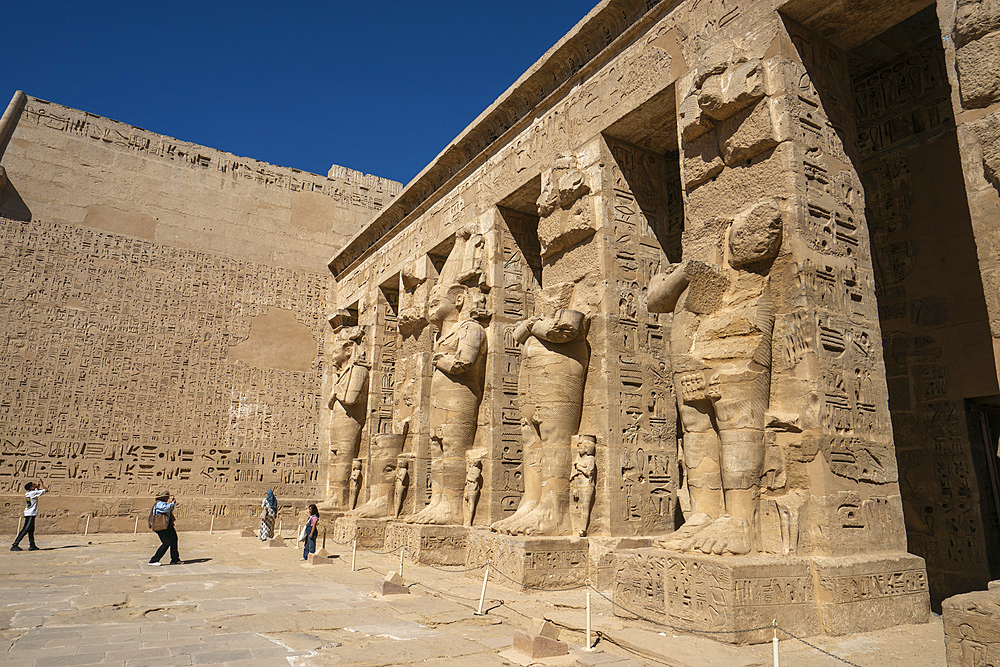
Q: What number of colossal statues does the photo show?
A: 5